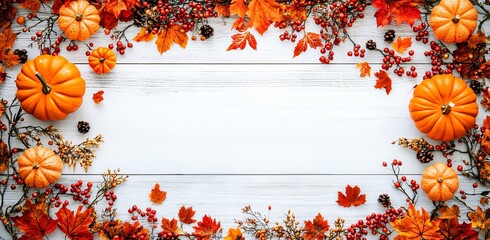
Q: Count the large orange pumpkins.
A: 2